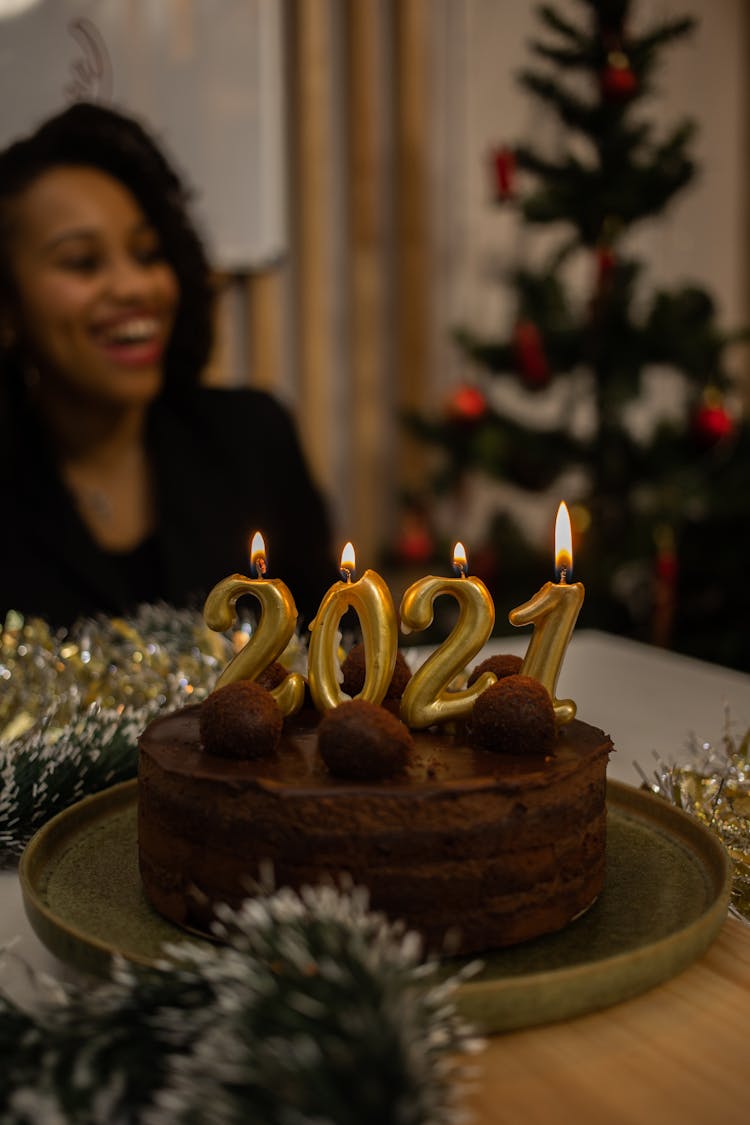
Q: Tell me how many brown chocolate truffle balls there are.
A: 6